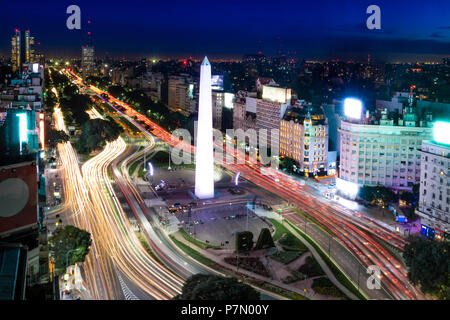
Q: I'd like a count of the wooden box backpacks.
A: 0